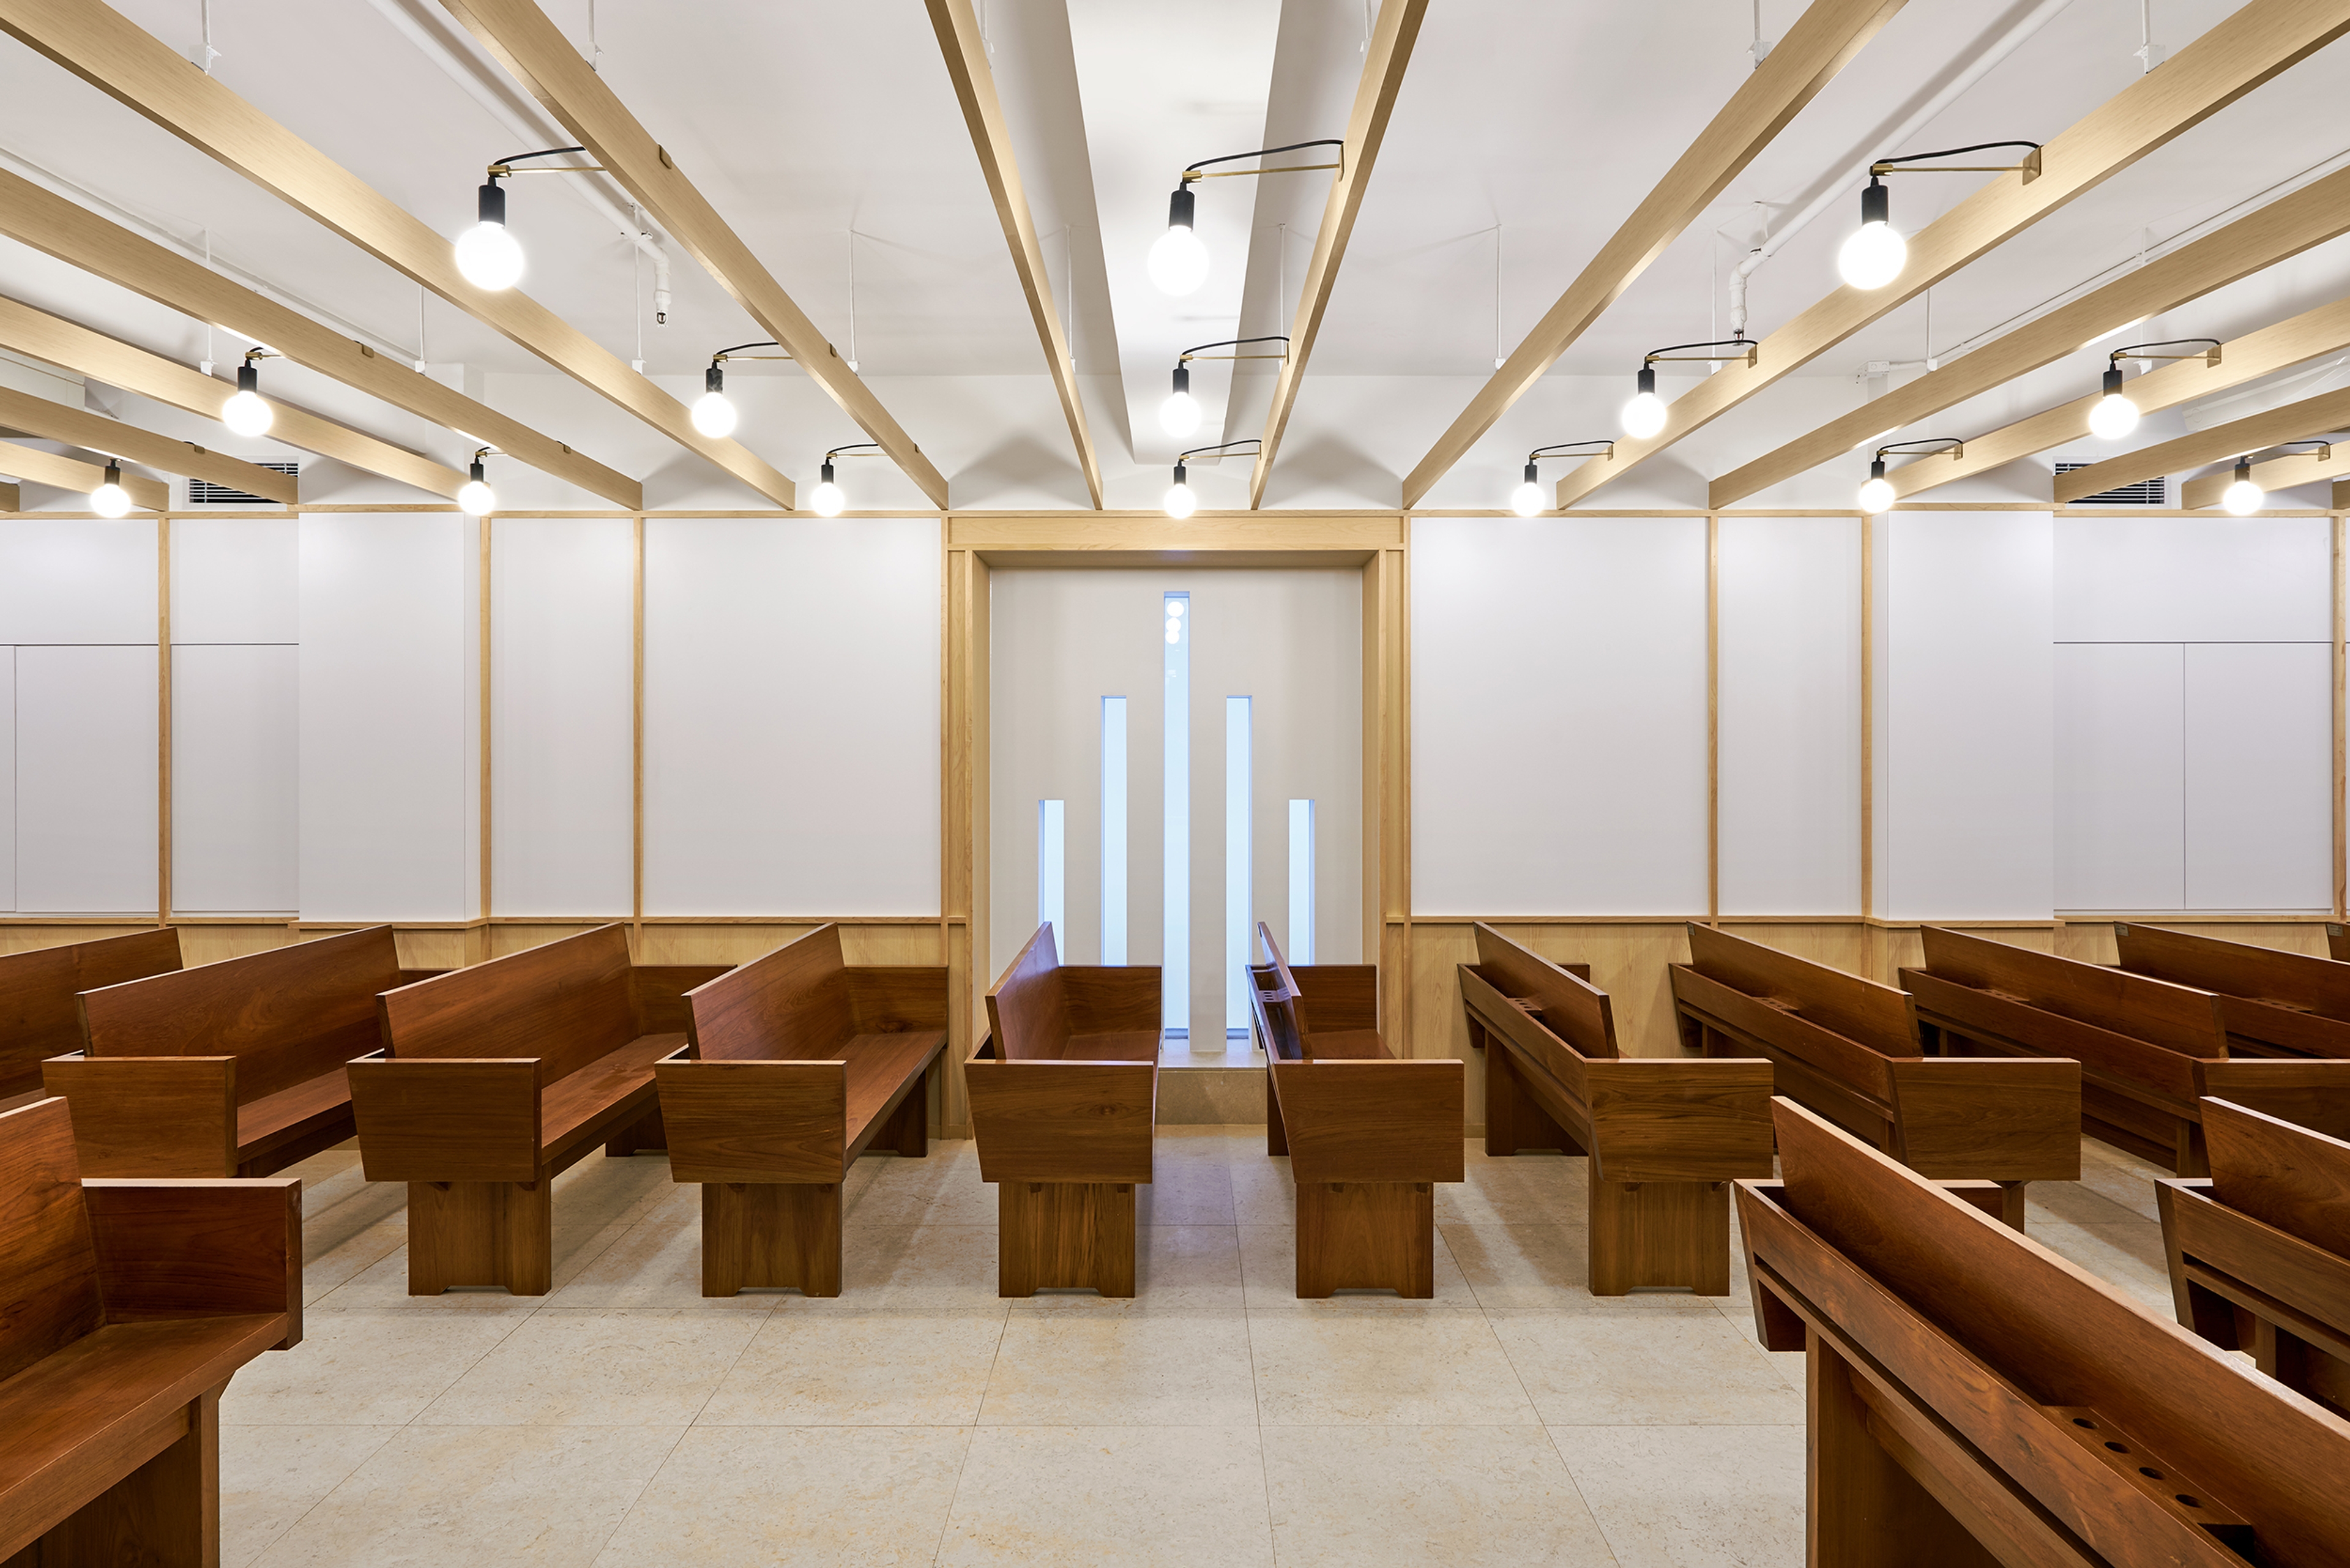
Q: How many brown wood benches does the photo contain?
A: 14